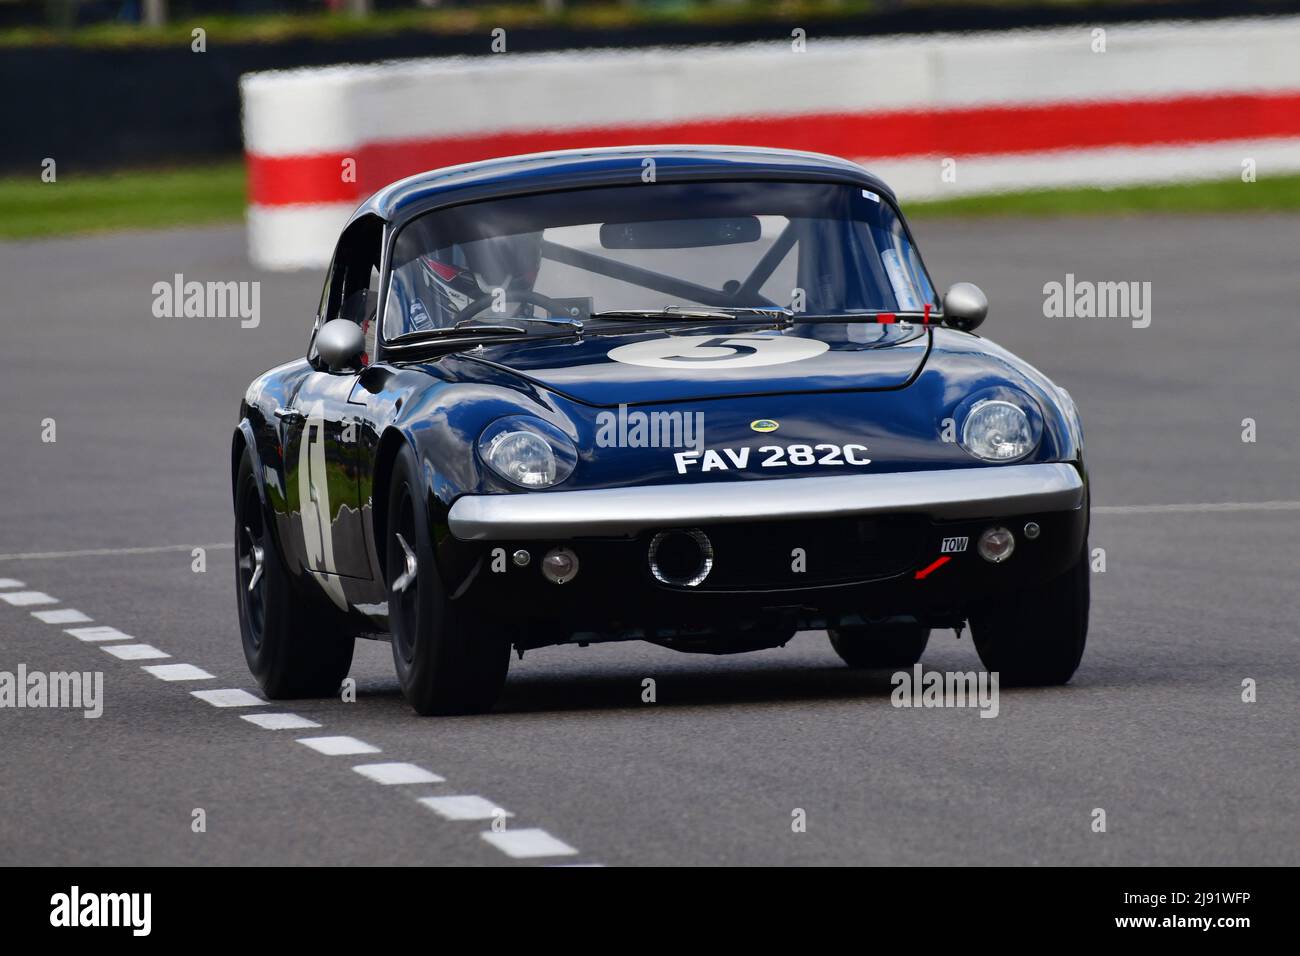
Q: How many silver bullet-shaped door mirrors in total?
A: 2